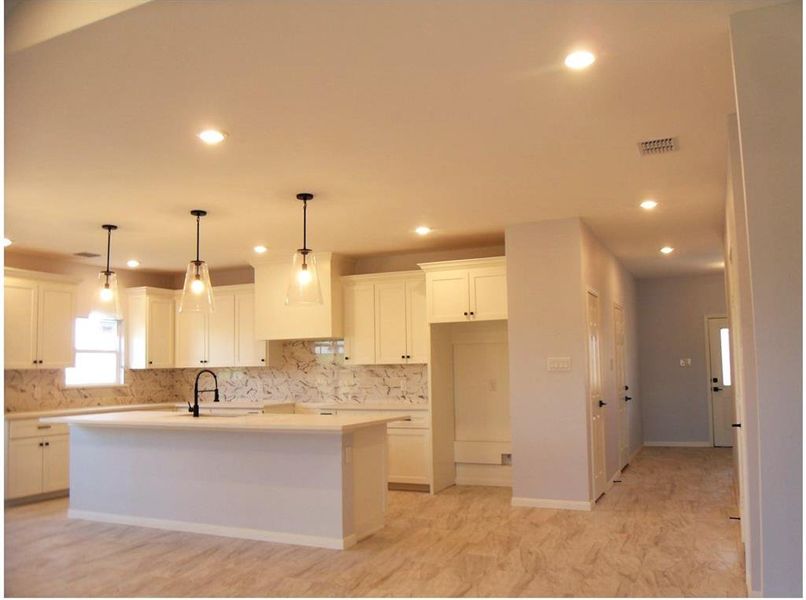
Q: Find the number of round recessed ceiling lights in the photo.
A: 8